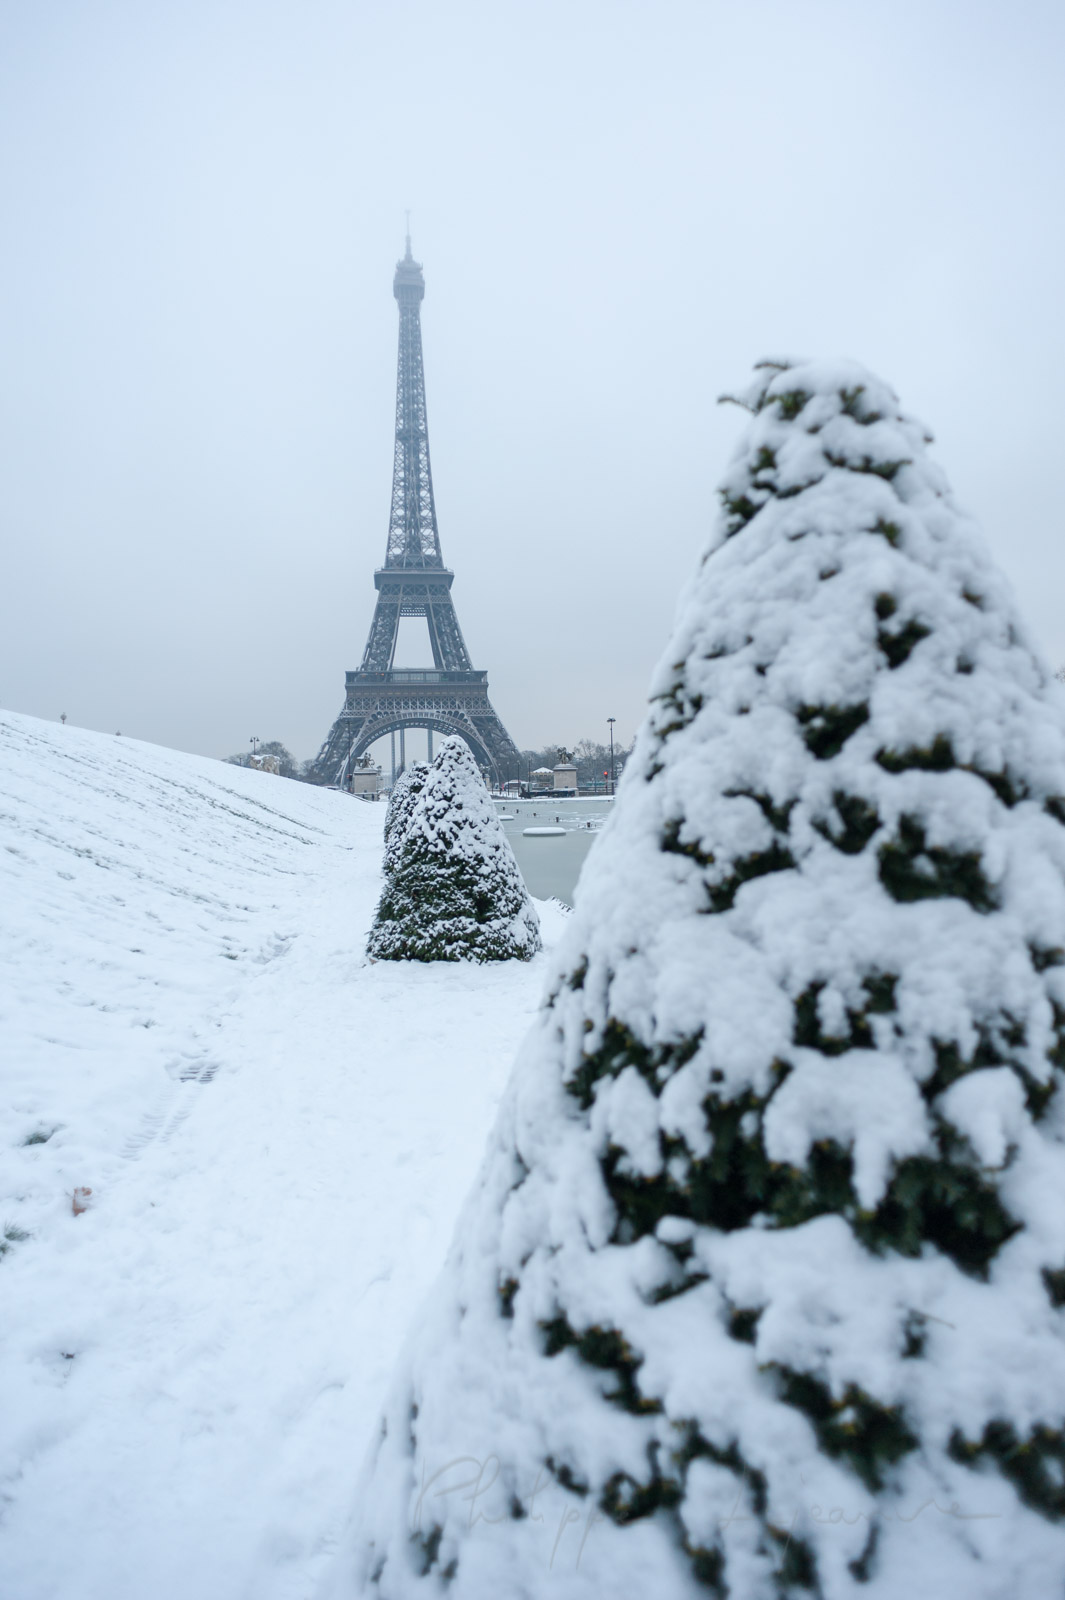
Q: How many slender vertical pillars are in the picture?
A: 3